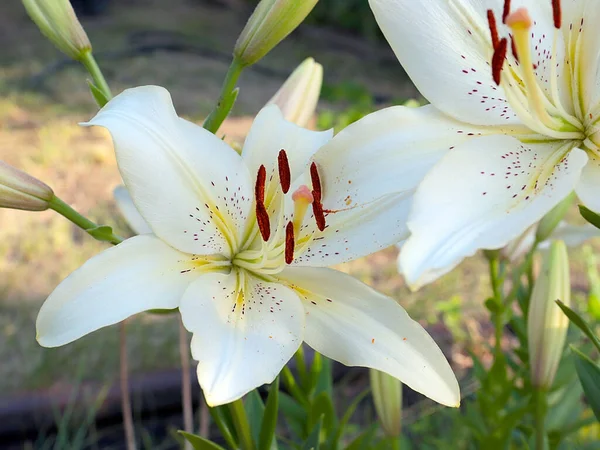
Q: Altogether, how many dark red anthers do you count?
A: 11